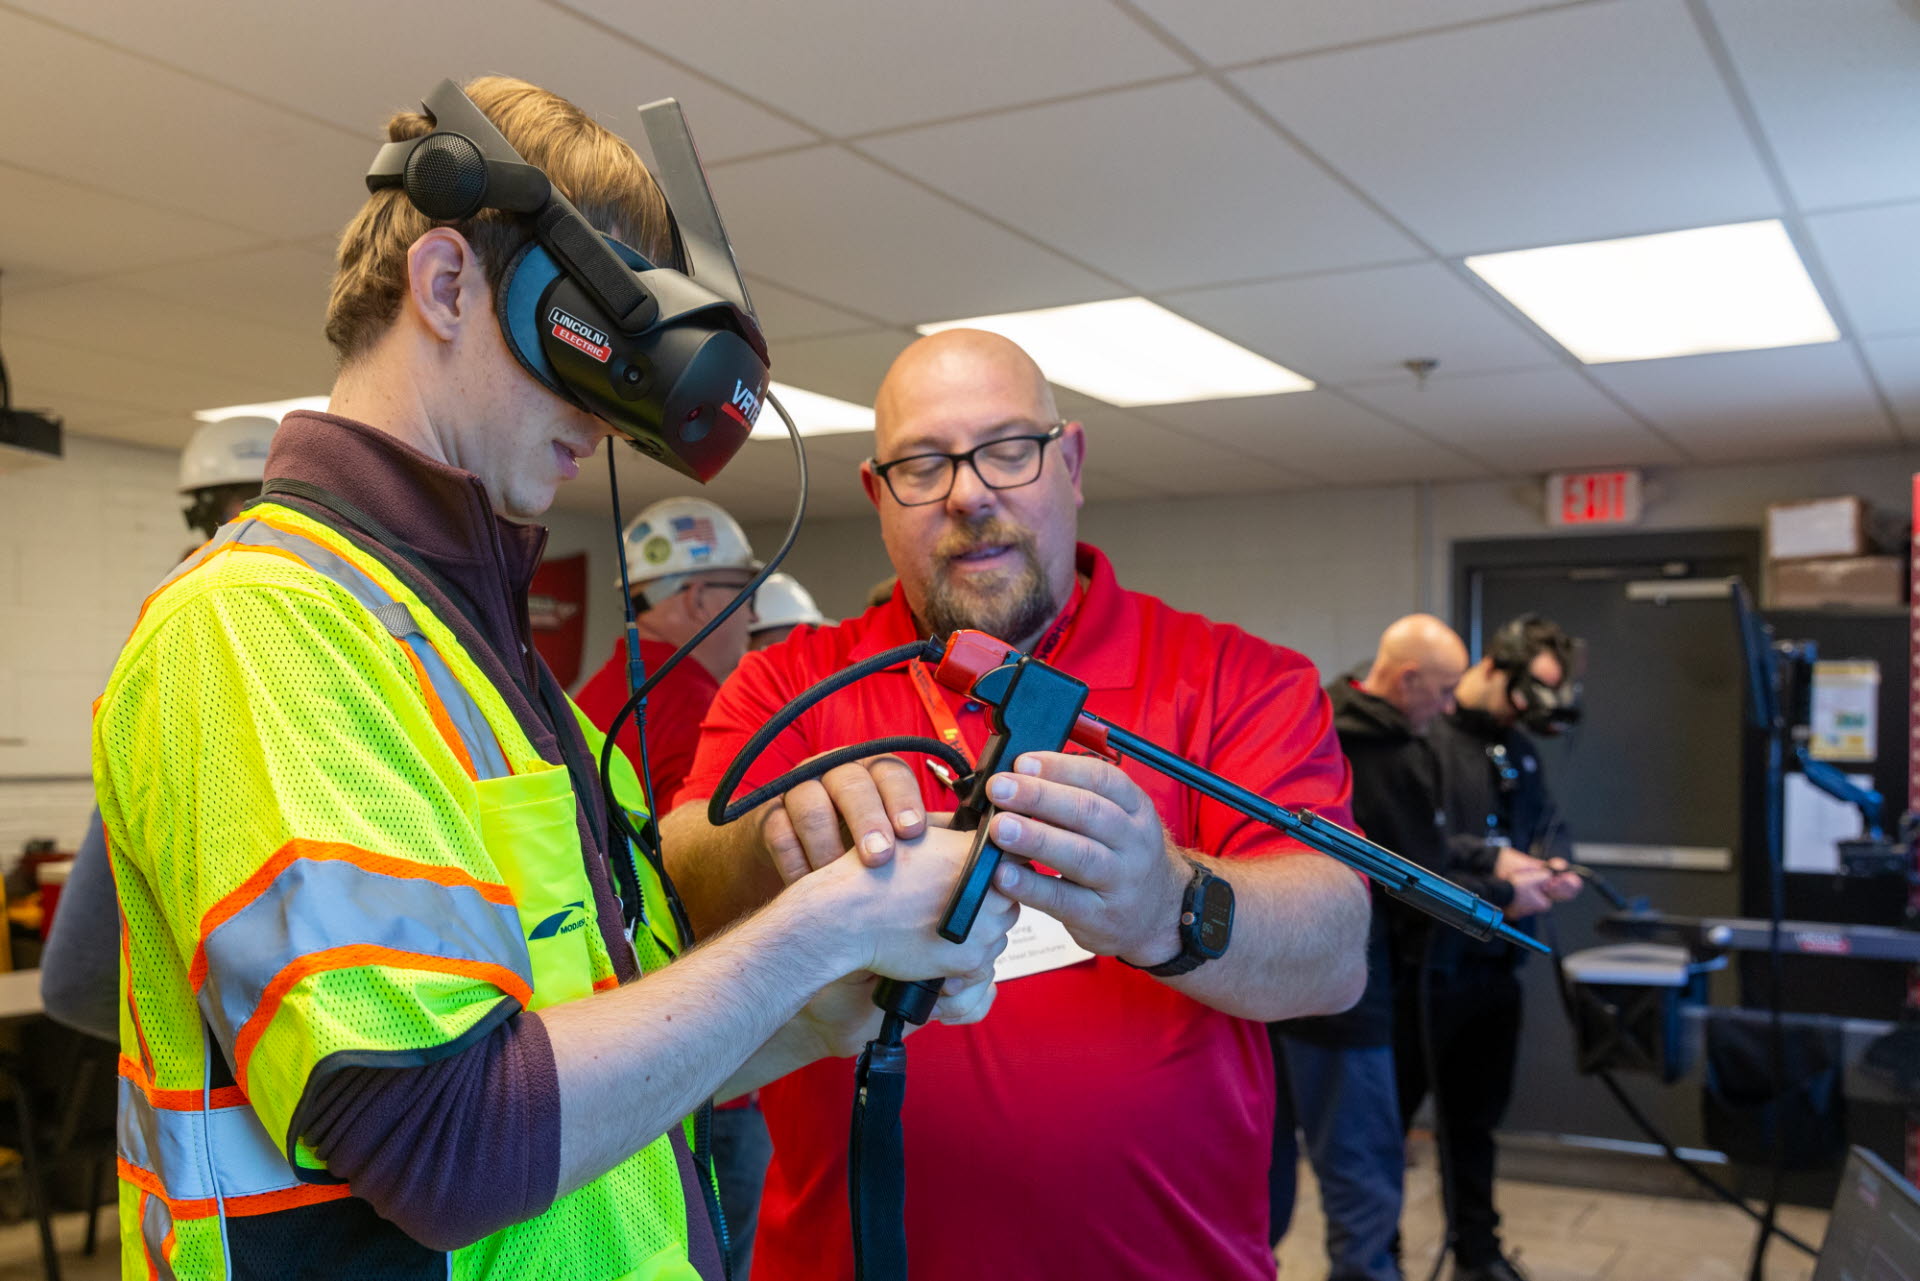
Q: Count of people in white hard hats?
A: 3